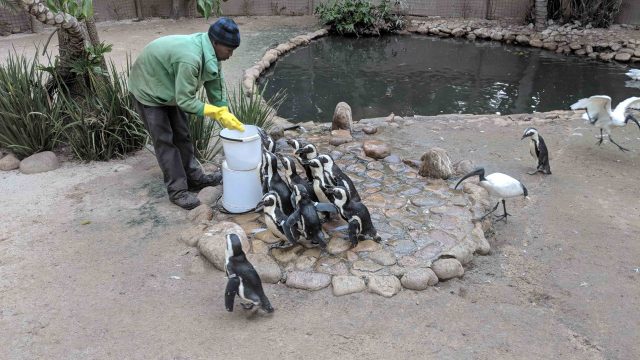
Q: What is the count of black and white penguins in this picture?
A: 12